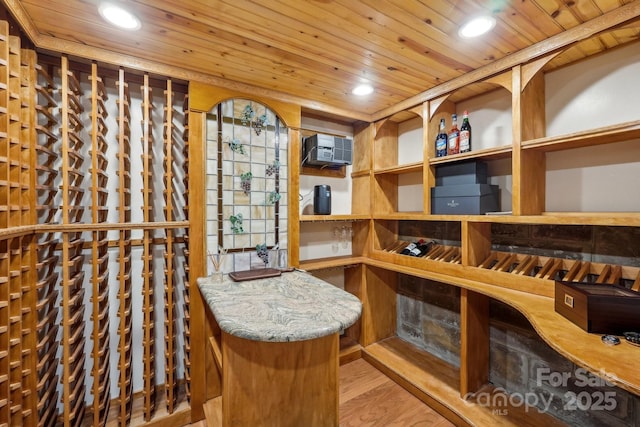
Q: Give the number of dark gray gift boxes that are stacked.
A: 2